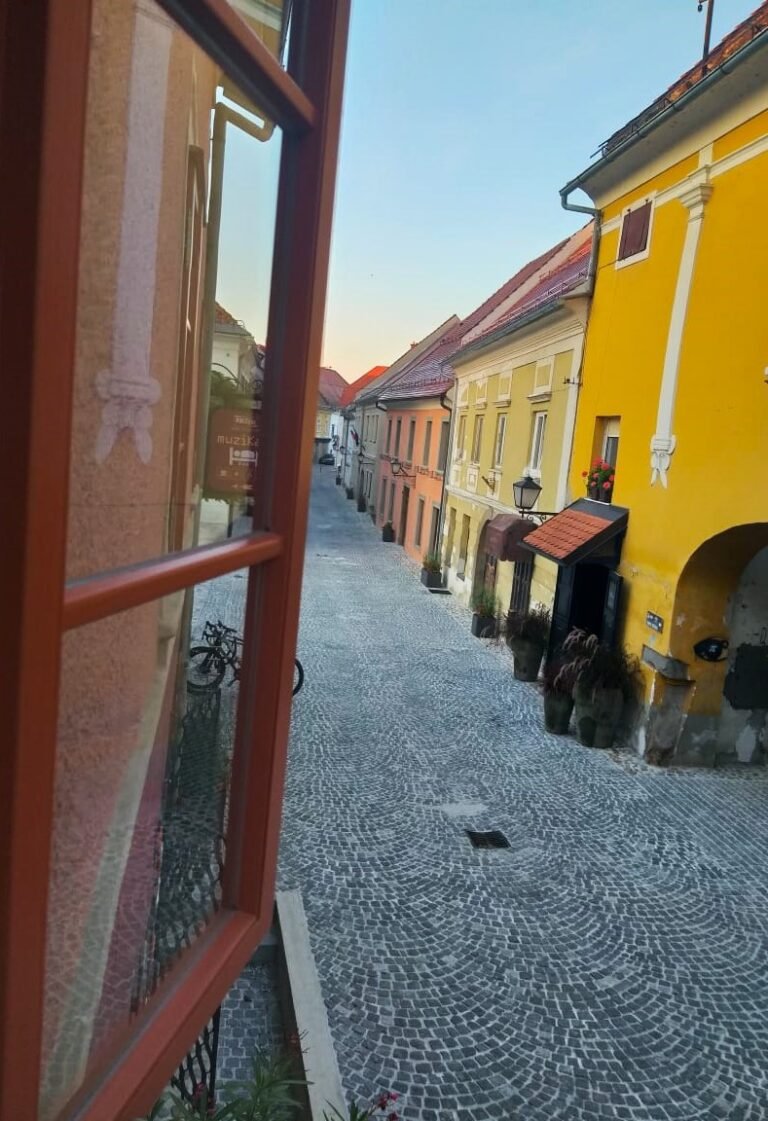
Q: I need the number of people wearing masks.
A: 0